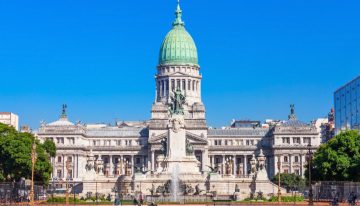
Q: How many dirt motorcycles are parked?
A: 0